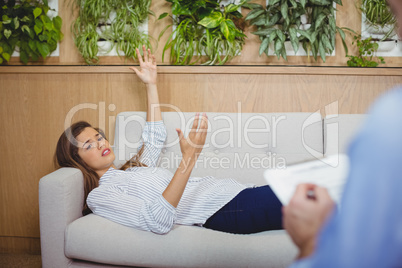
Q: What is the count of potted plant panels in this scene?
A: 5